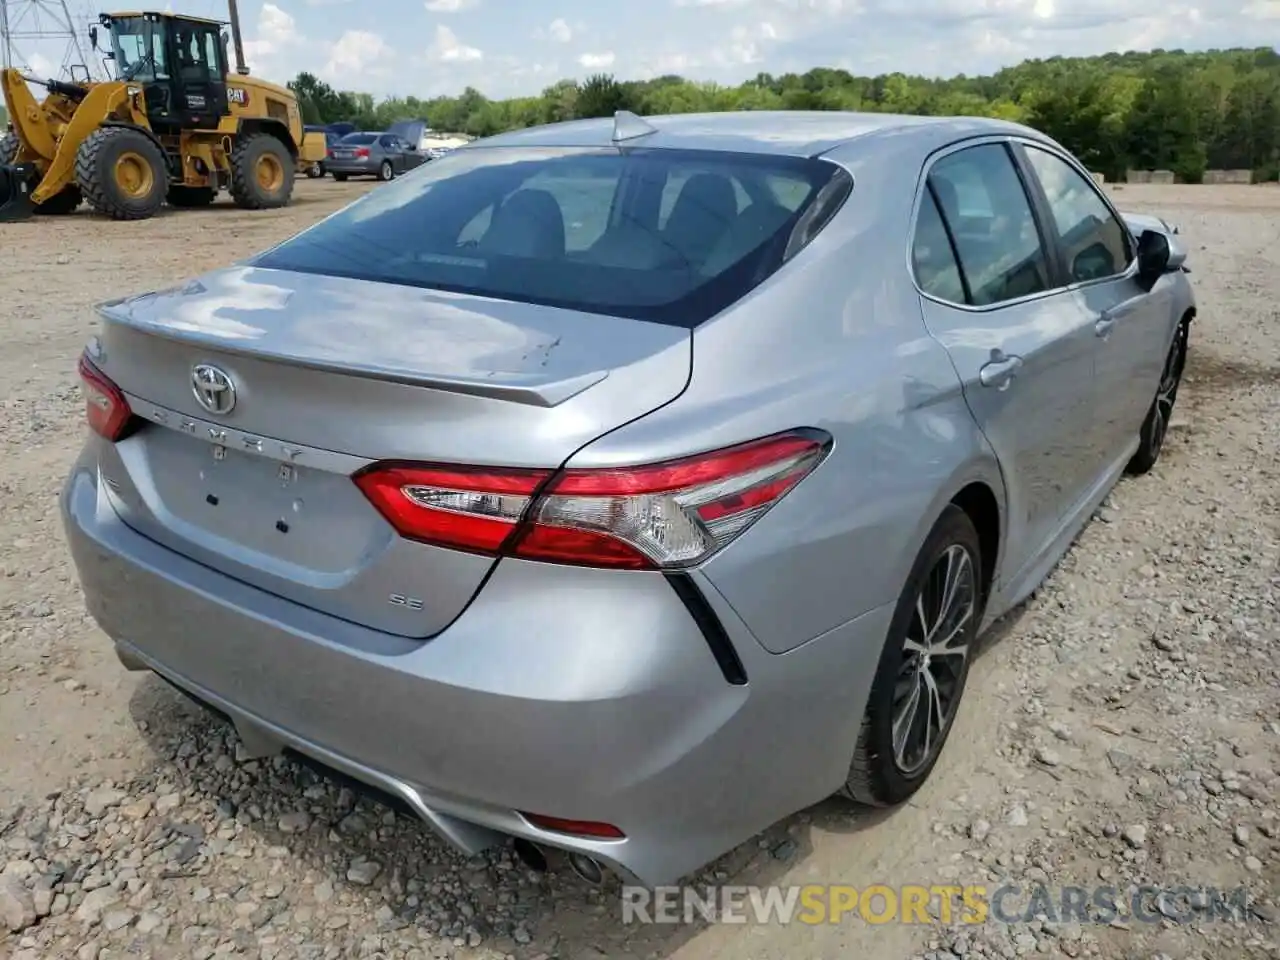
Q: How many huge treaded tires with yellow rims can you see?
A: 2